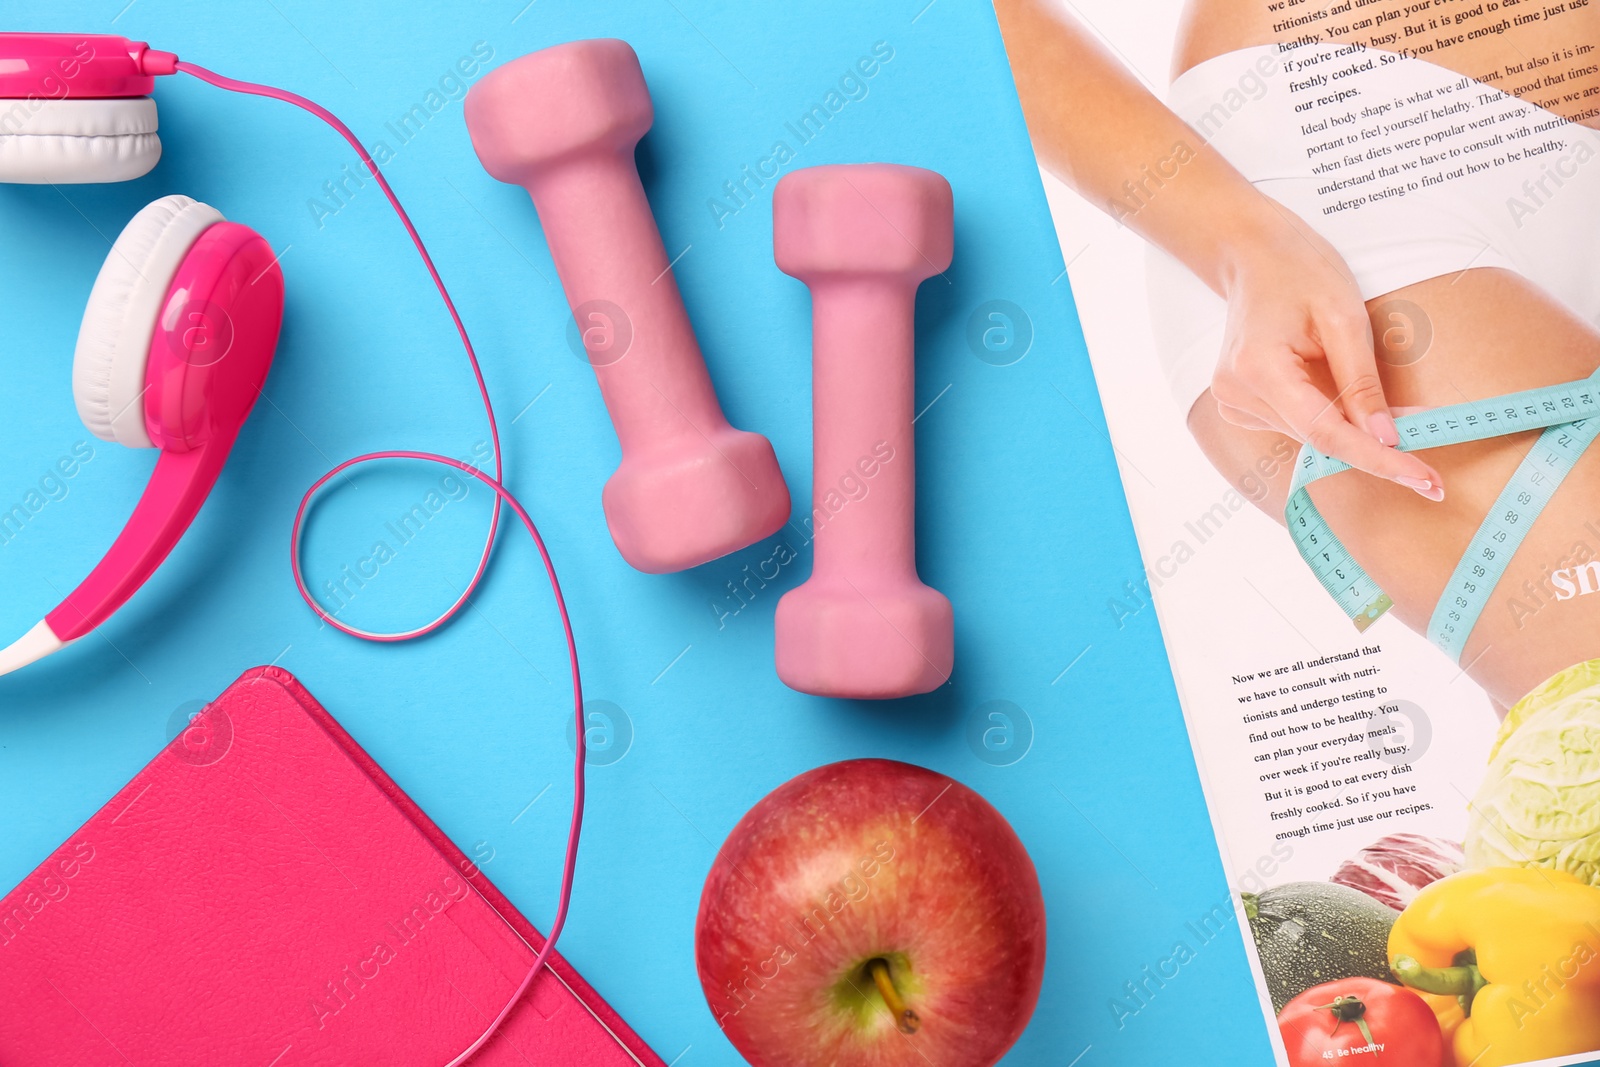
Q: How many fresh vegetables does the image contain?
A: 5